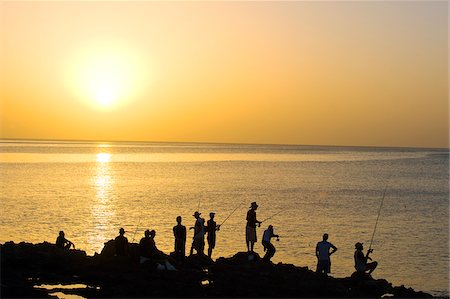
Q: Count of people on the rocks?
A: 11